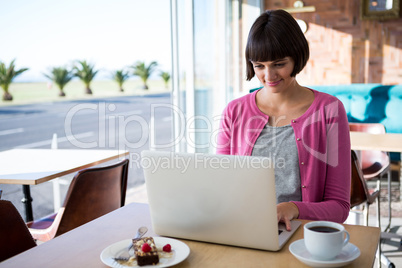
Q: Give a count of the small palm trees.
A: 6